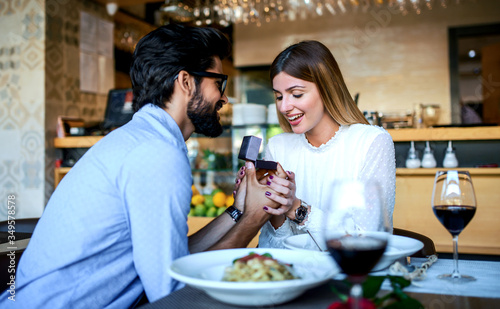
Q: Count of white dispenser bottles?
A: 3